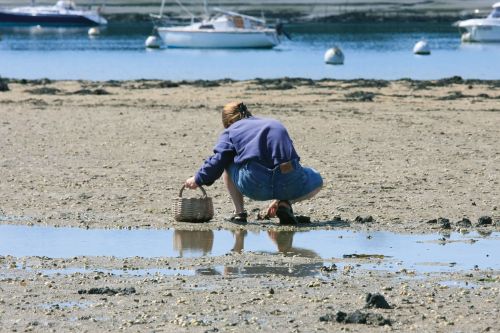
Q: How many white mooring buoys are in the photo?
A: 4